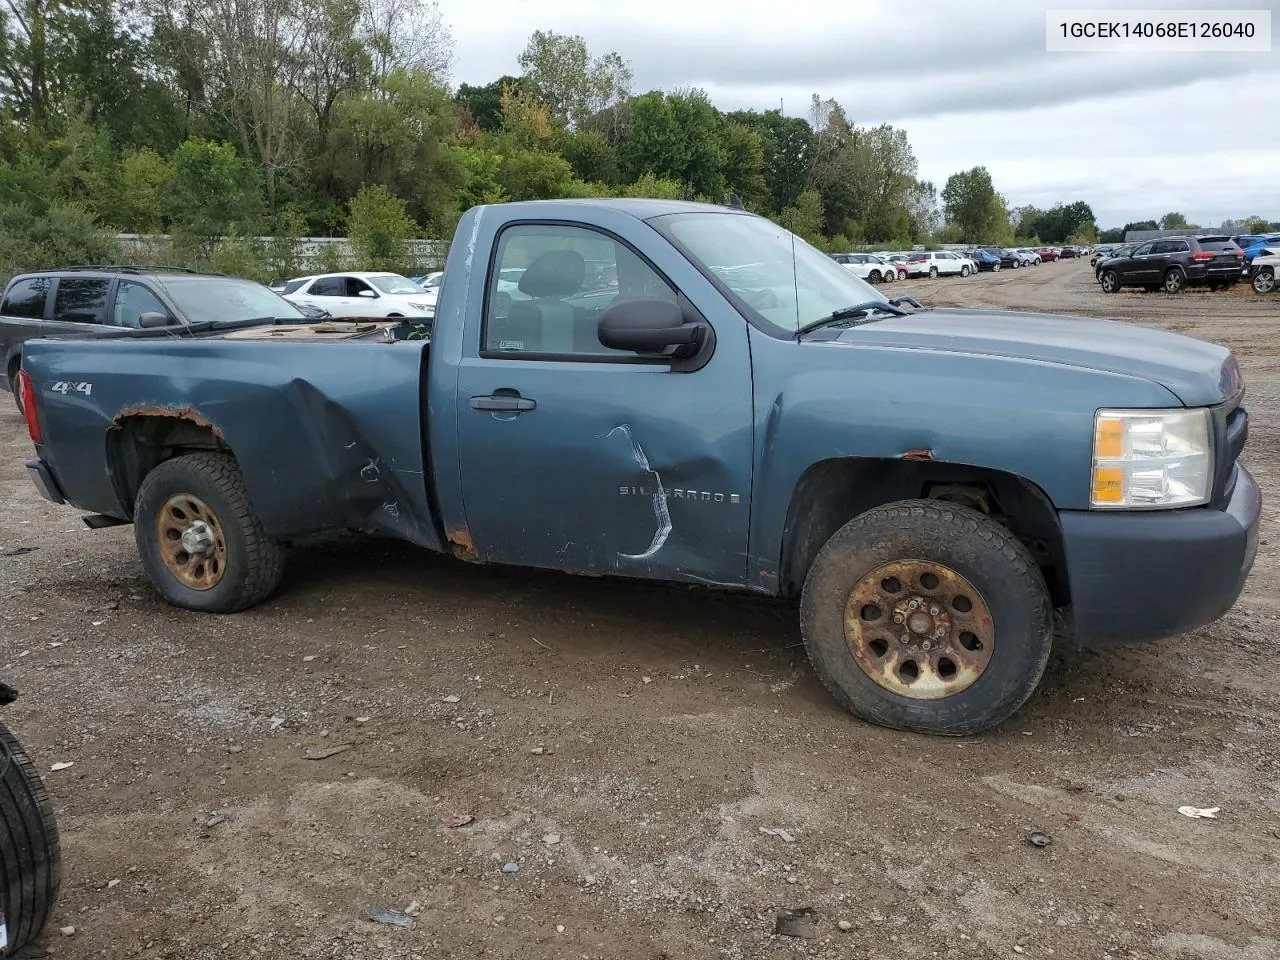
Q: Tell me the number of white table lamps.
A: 0